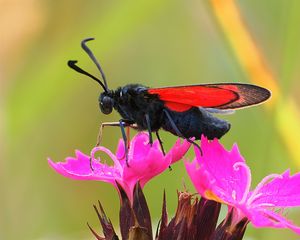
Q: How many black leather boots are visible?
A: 0